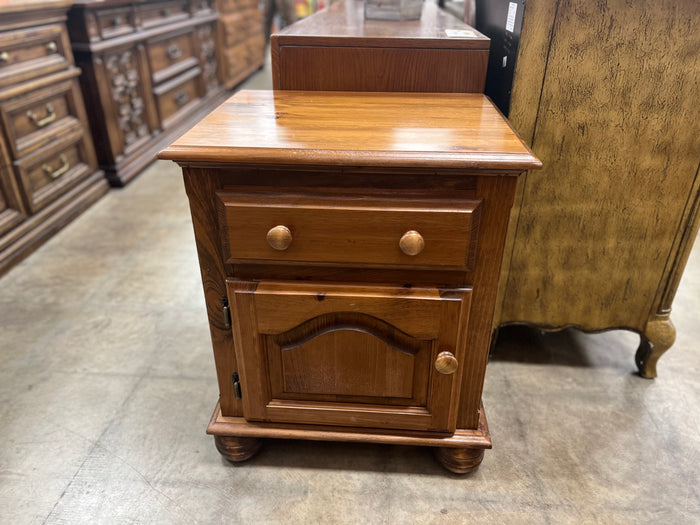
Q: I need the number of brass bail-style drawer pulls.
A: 2